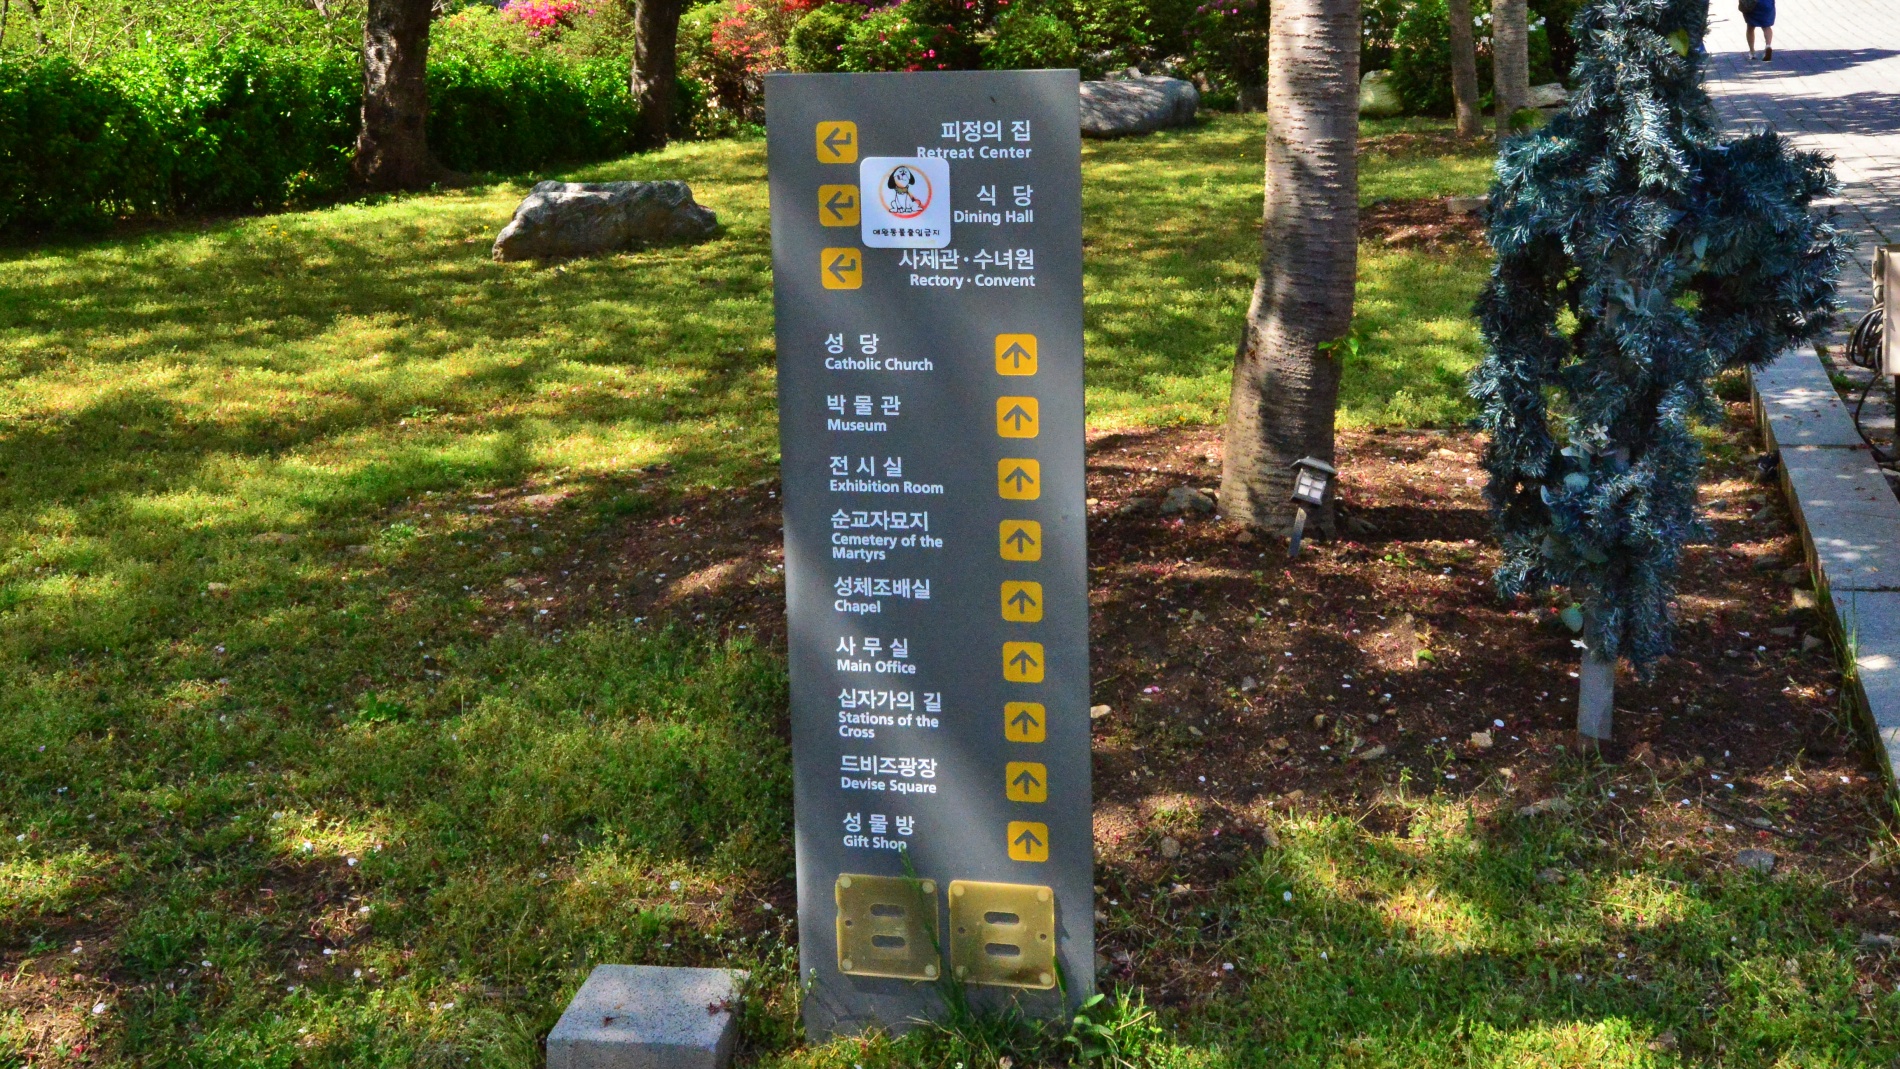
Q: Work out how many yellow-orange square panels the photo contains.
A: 12